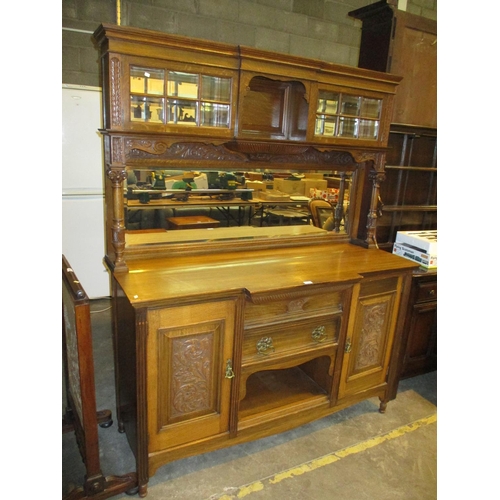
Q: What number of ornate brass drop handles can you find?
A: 4